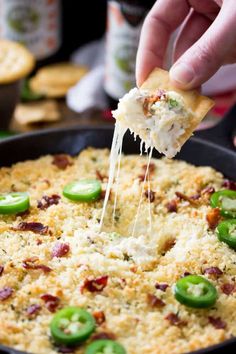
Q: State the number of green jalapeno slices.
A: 7